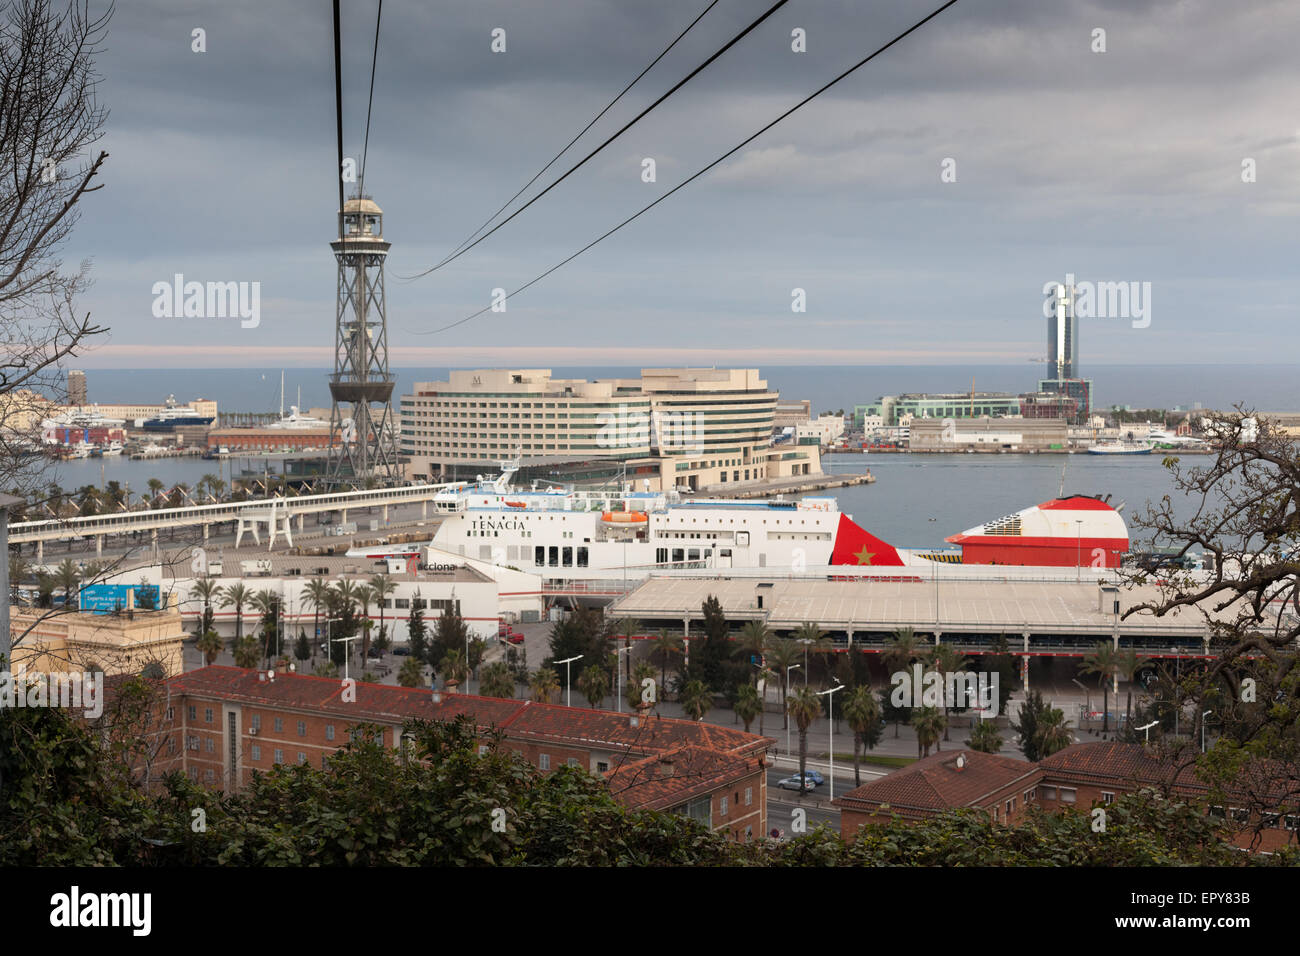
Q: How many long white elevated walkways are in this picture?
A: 1